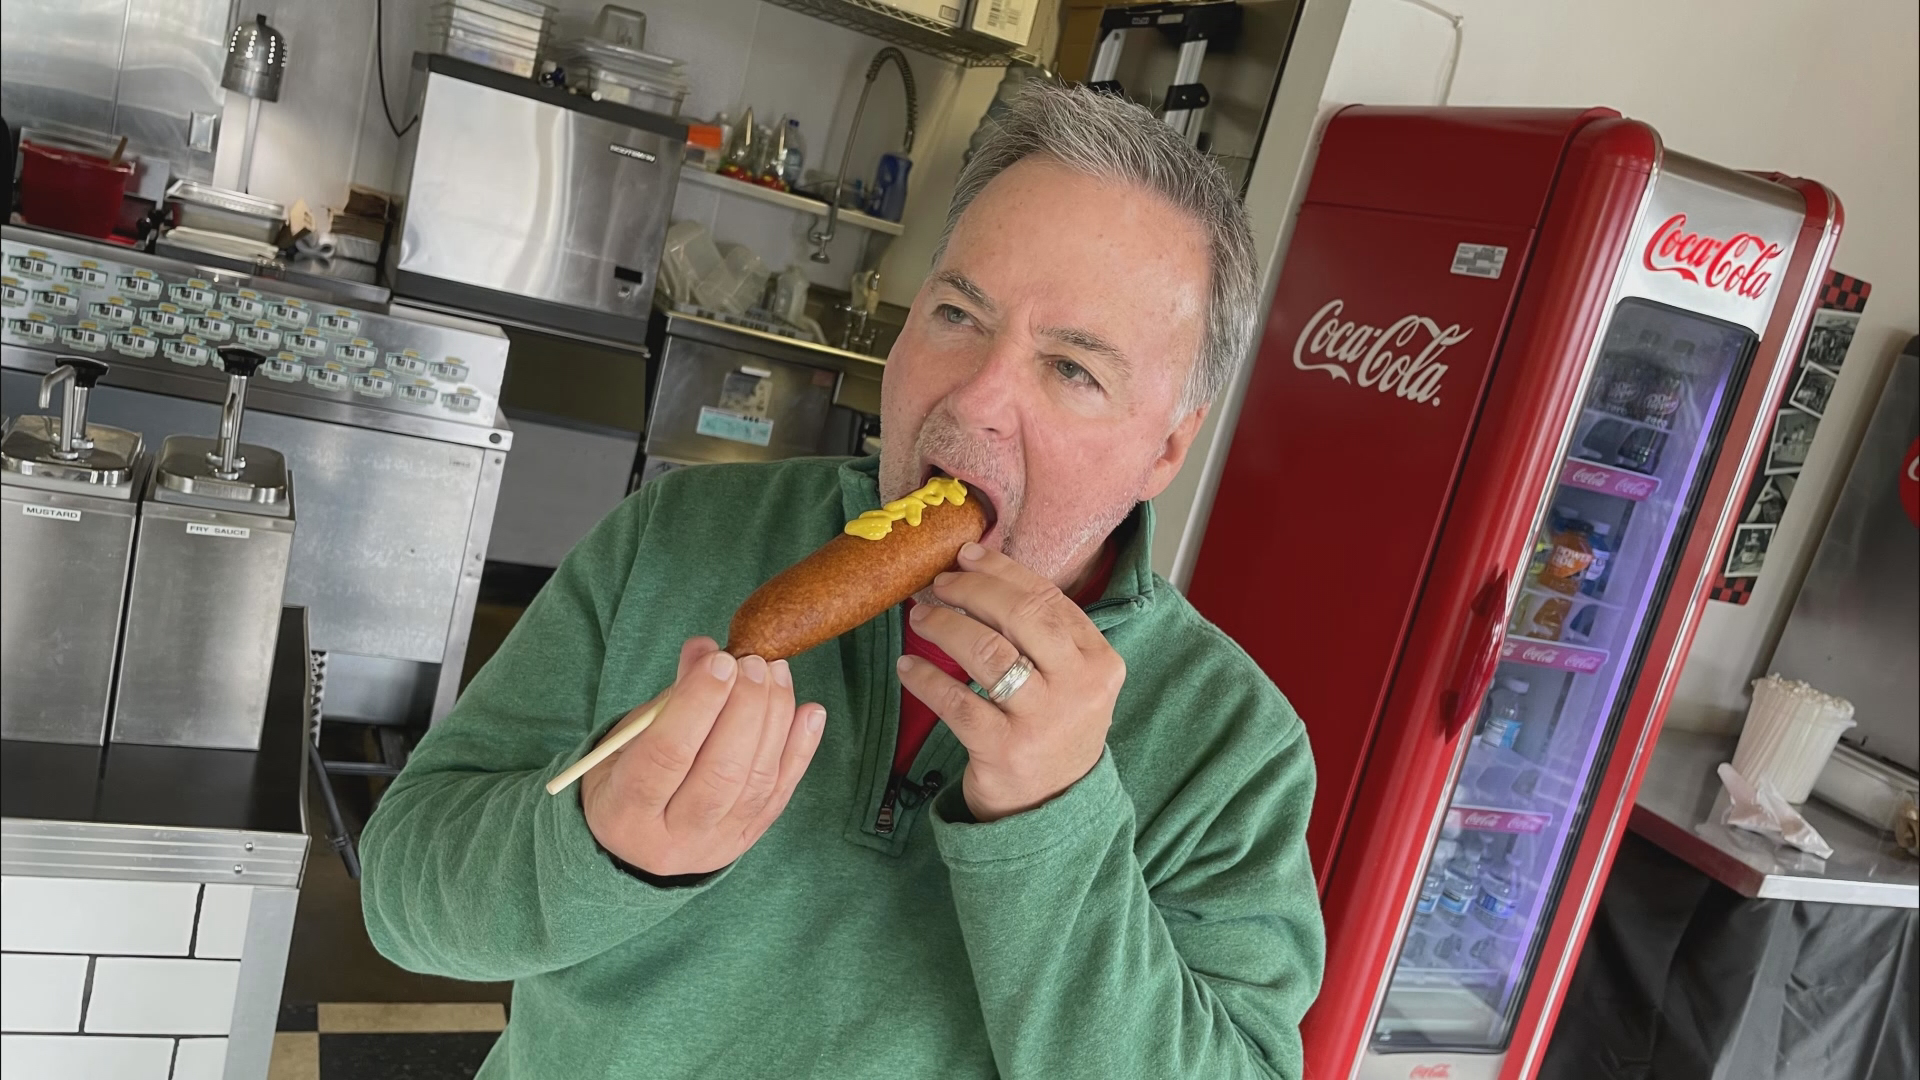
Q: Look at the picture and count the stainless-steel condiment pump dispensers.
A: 2